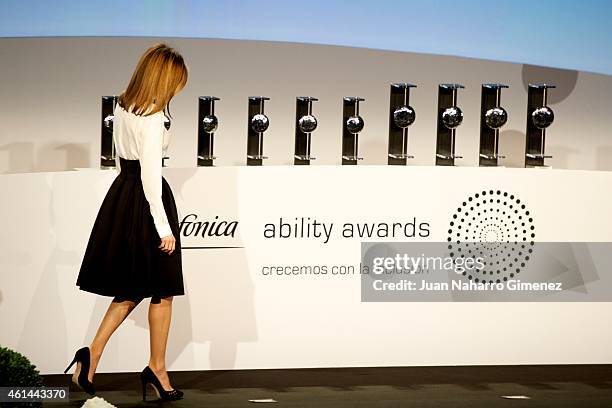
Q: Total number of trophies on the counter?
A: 10